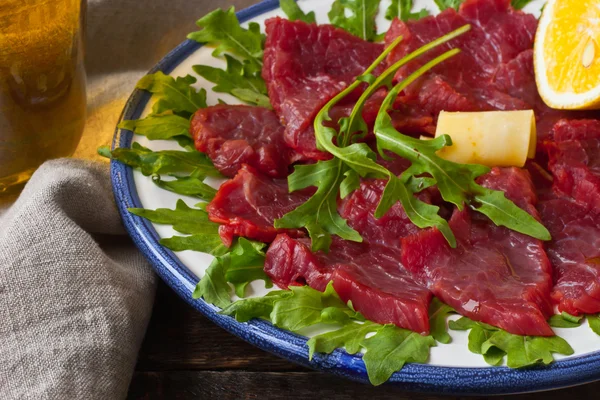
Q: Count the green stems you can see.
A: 3